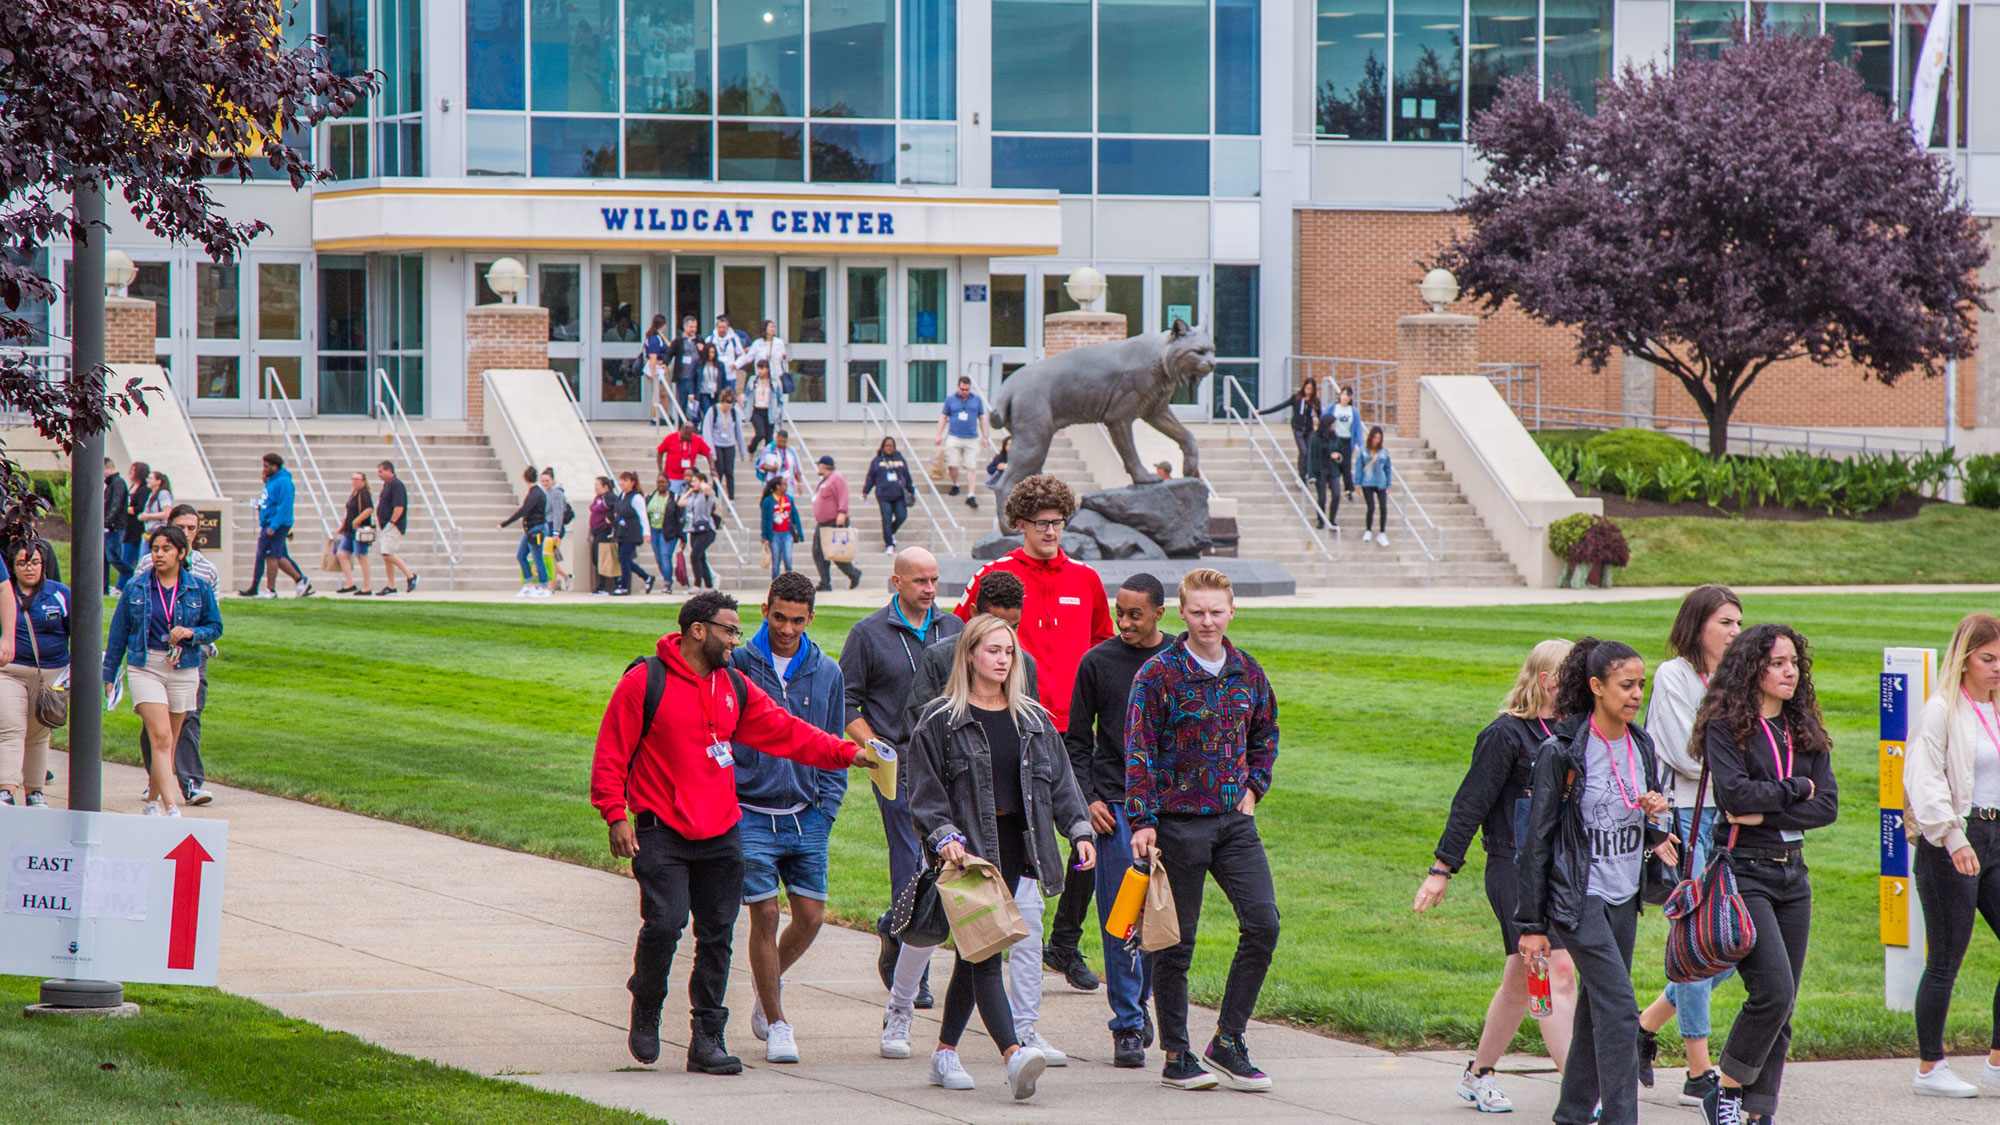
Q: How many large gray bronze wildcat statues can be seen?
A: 1